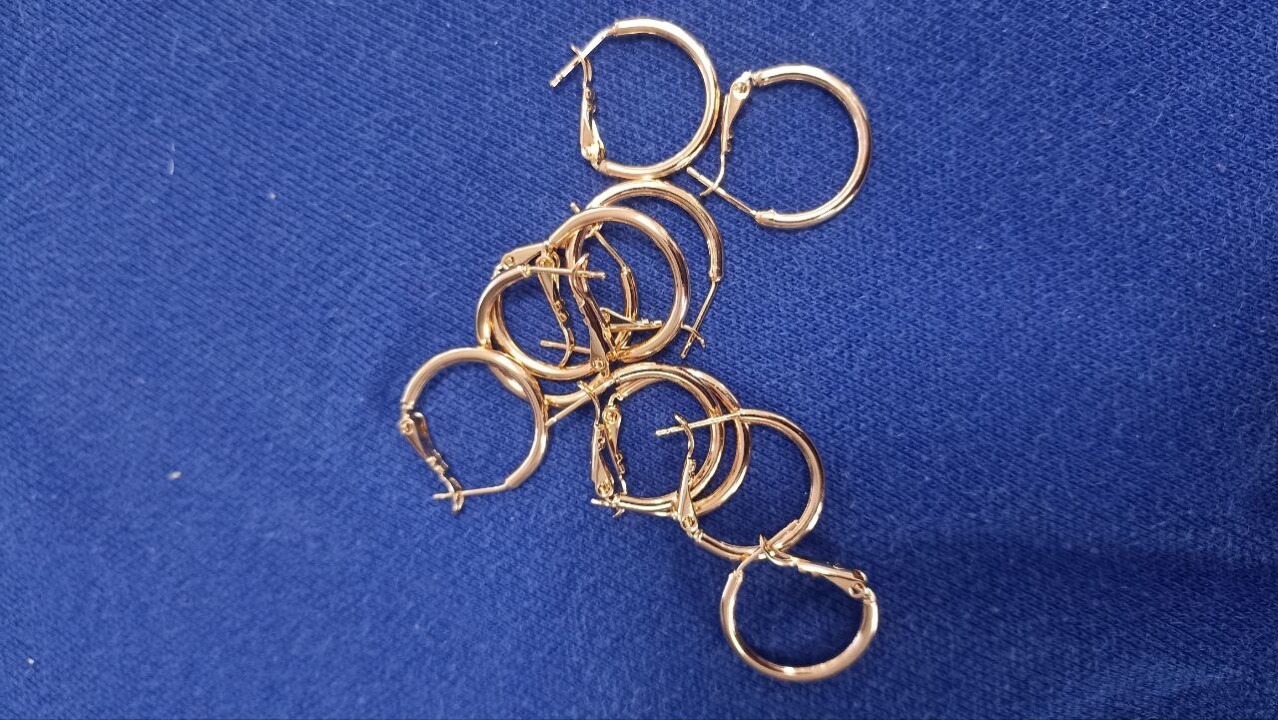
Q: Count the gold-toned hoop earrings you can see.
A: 11